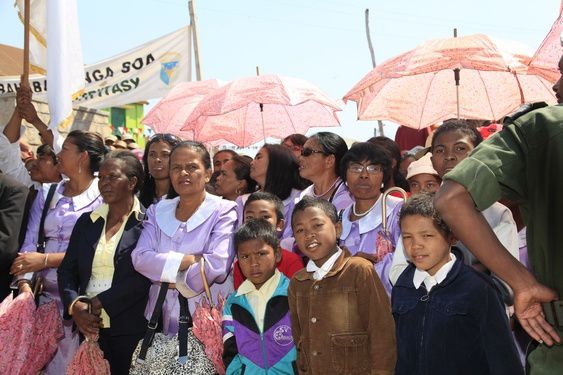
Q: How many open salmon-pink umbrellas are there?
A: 4